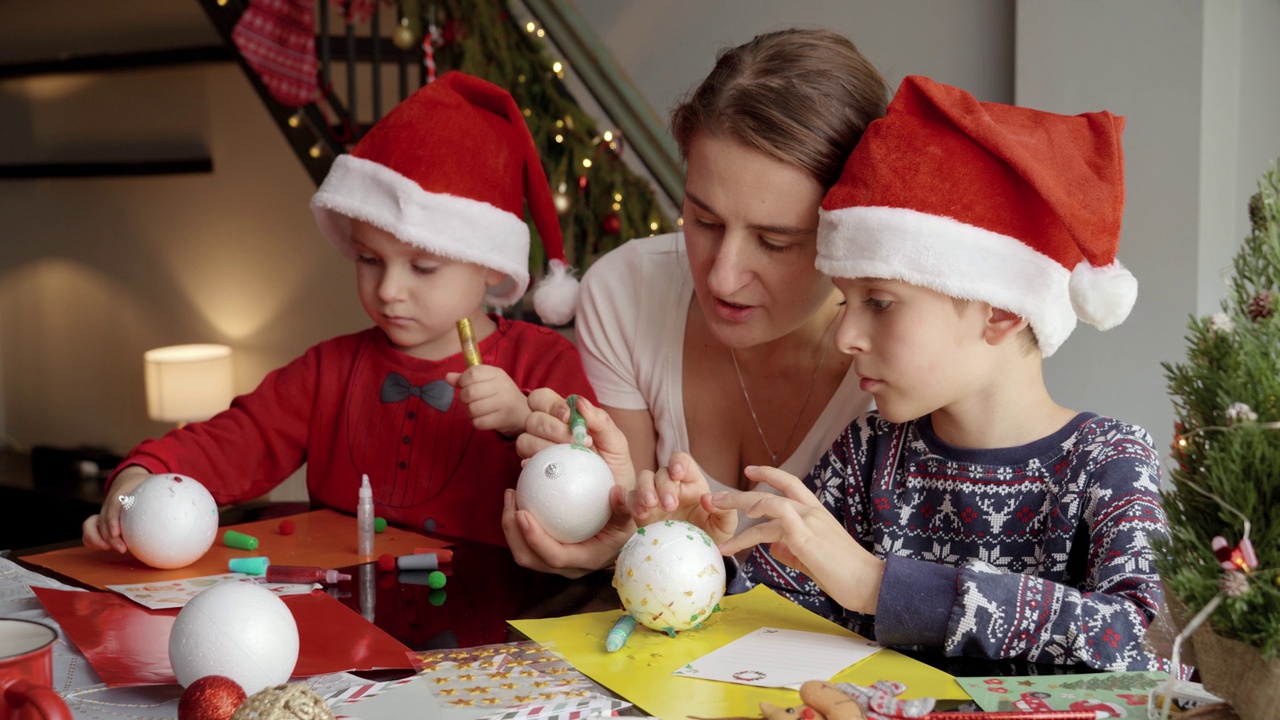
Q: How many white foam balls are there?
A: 4